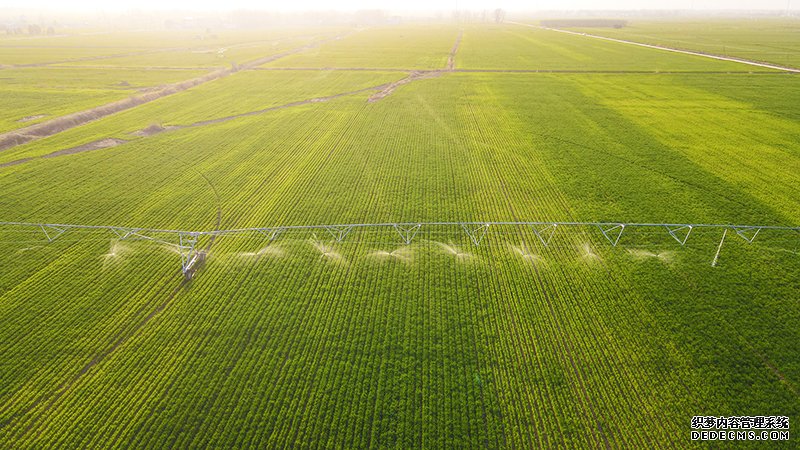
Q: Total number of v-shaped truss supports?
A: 10